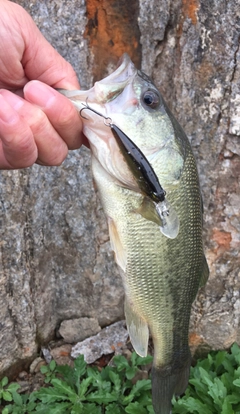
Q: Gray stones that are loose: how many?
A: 2